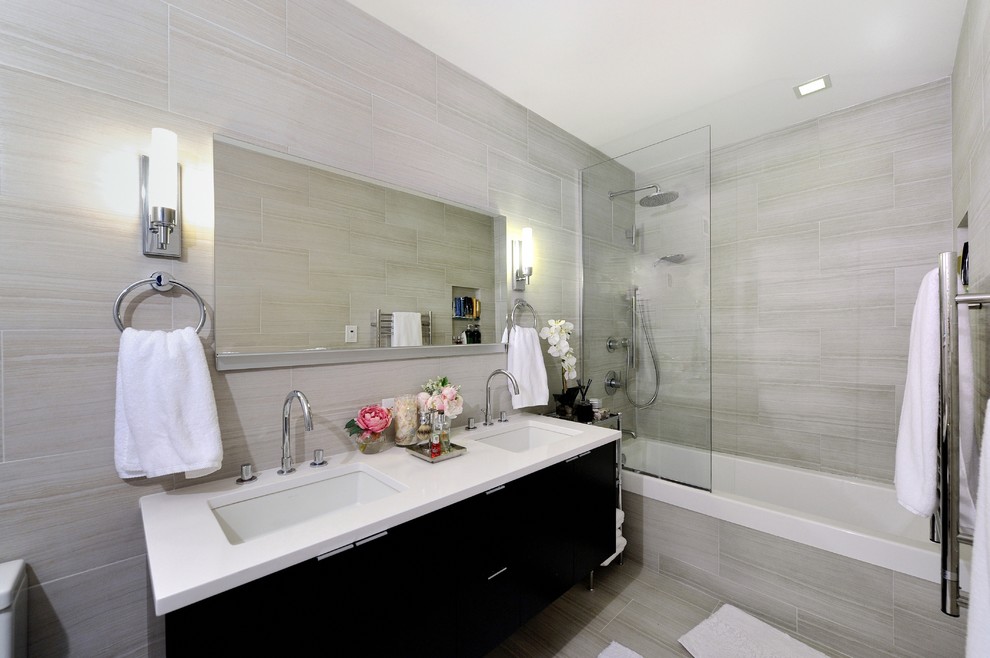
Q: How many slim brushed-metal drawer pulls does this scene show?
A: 6